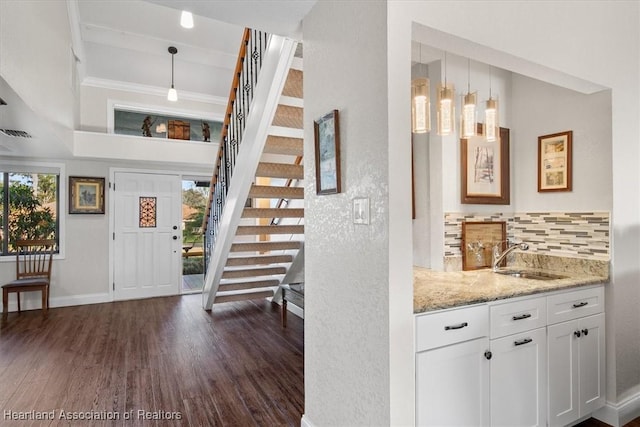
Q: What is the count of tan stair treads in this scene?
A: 12